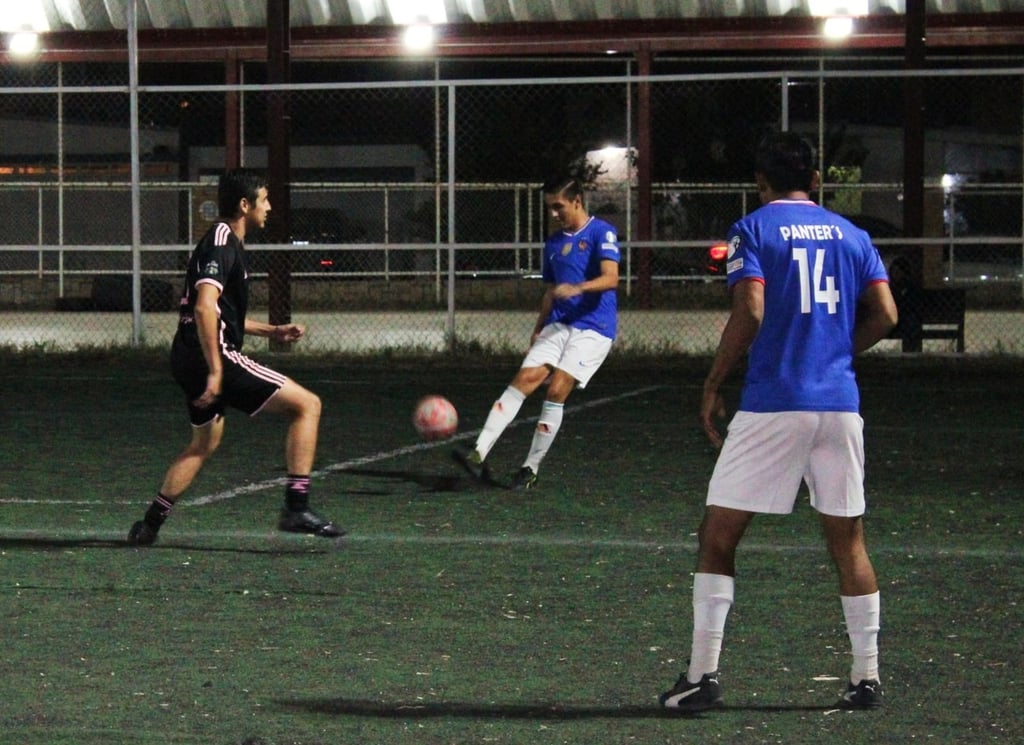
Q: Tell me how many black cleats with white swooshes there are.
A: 2